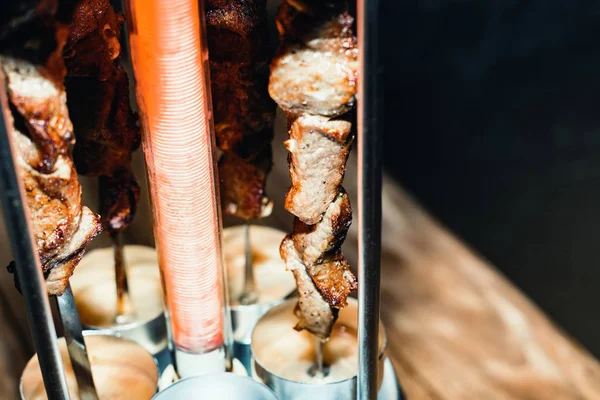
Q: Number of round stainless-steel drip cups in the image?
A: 5